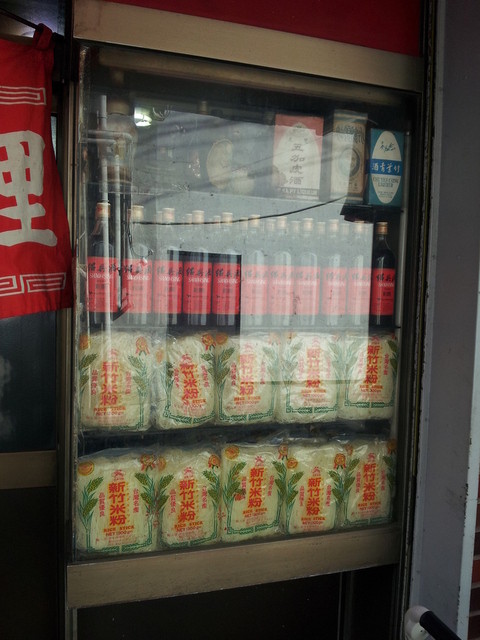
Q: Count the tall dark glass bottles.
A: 11